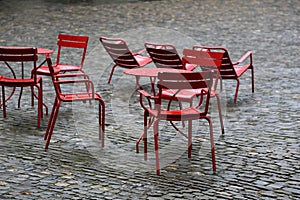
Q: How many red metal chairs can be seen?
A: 8